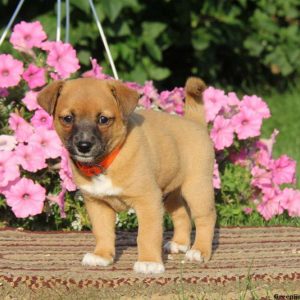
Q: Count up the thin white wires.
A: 4